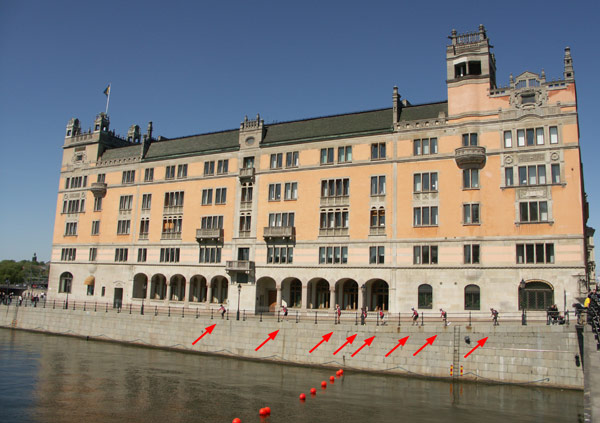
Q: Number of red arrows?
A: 8